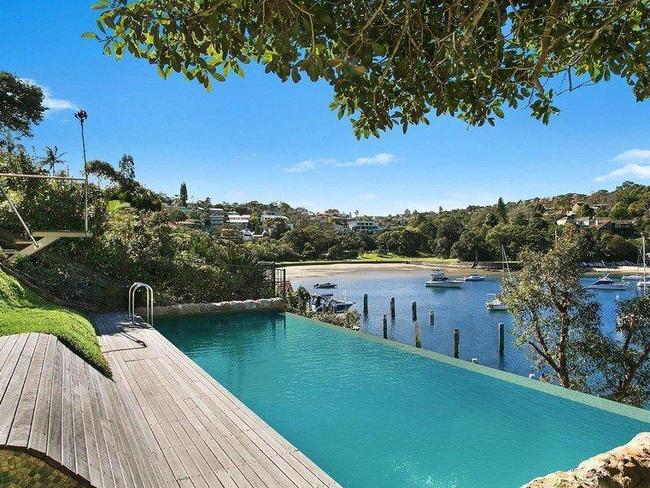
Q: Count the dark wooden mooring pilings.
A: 8